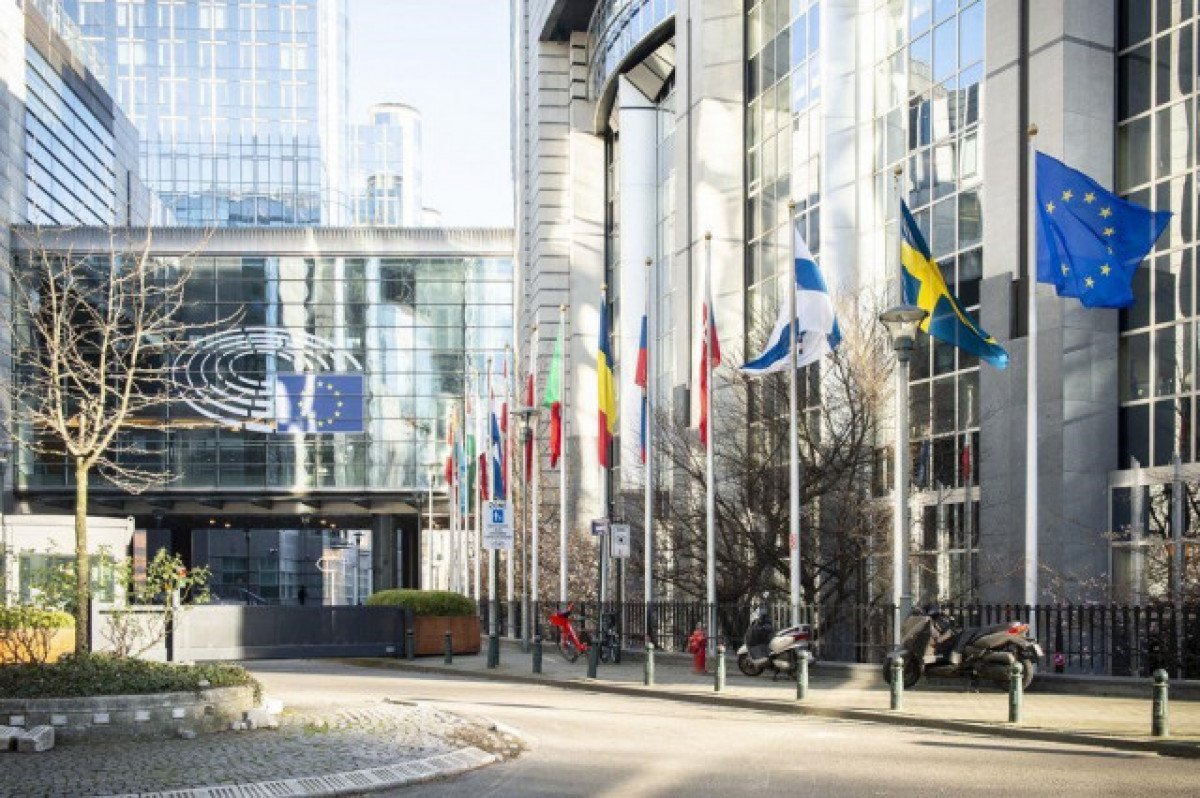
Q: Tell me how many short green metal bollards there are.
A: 11